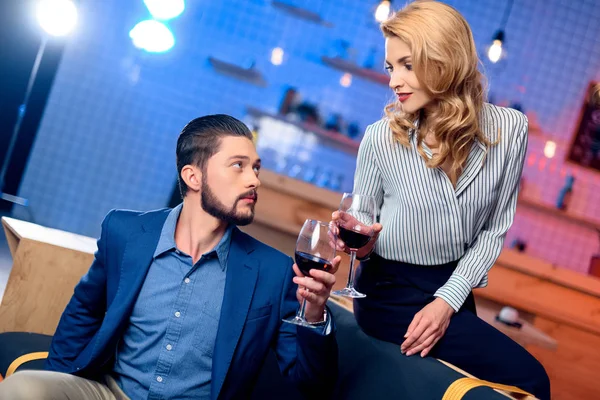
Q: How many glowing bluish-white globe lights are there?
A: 3